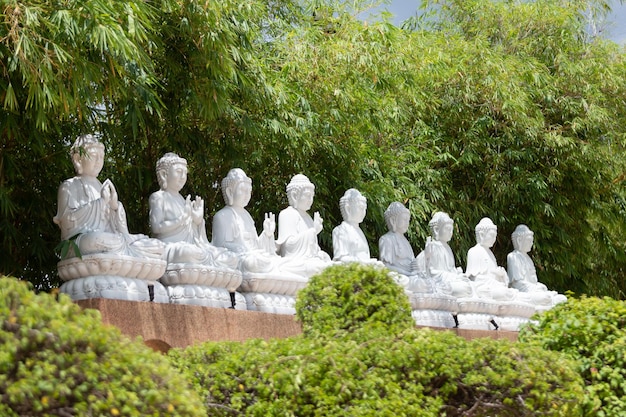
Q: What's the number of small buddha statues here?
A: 9